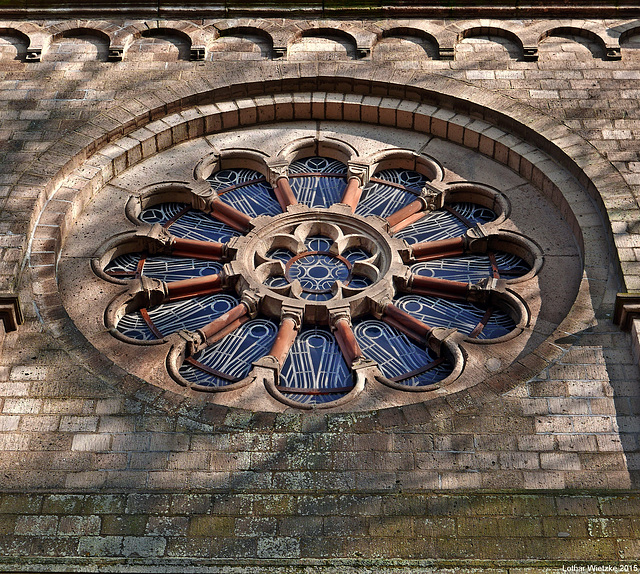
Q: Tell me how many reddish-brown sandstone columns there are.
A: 12